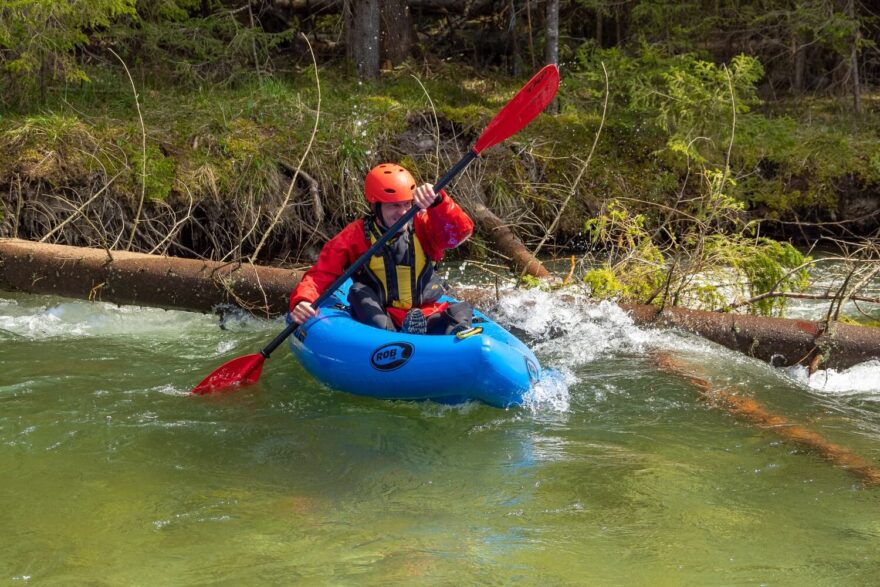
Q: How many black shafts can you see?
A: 1